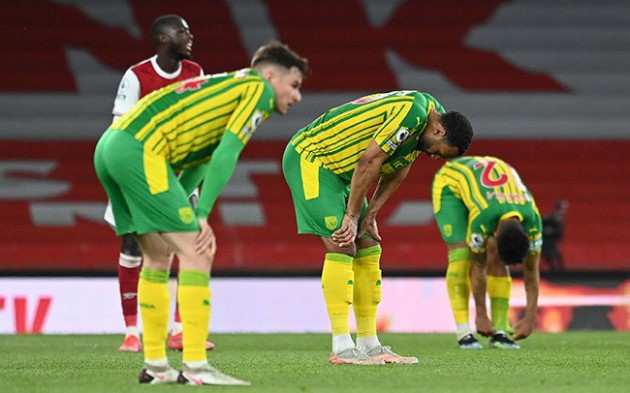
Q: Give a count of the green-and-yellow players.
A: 3